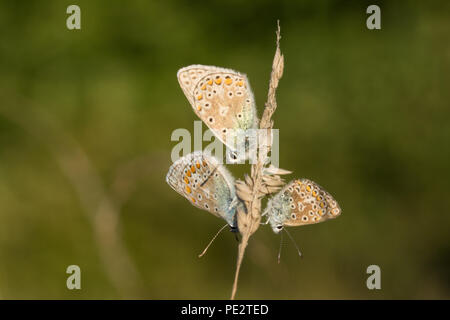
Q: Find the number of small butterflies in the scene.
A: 3